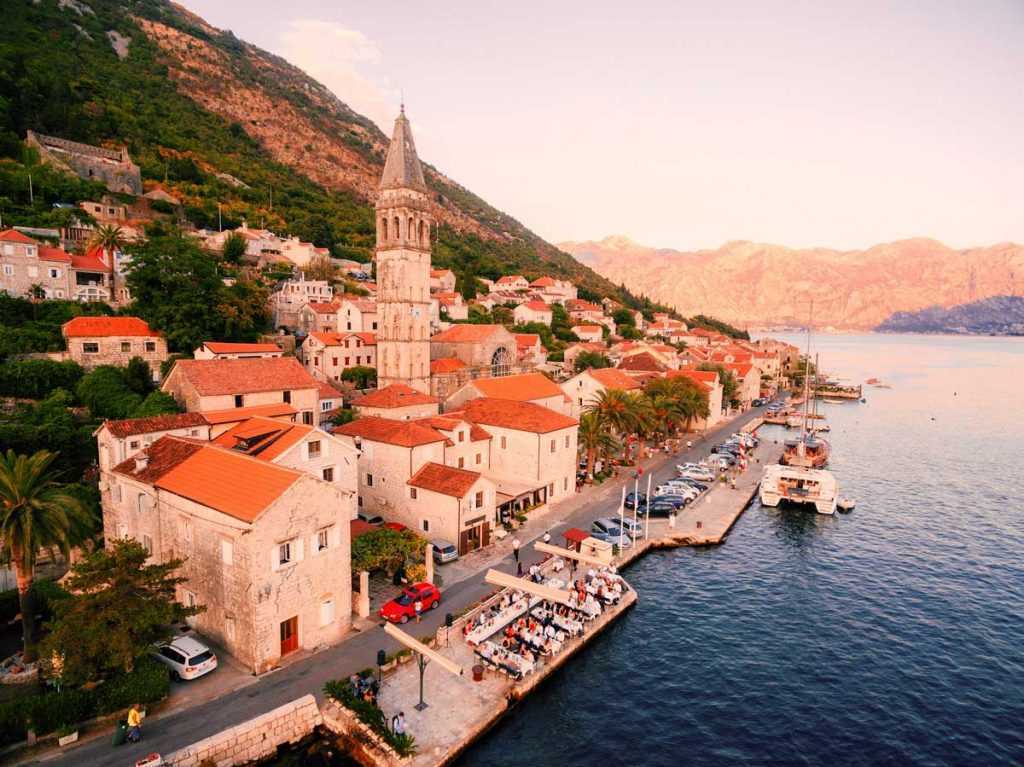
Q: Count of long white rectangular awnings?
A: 3